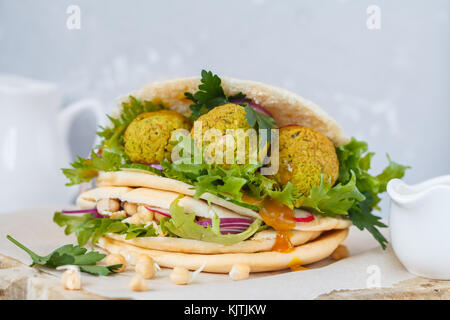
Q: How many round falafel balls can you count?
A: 3